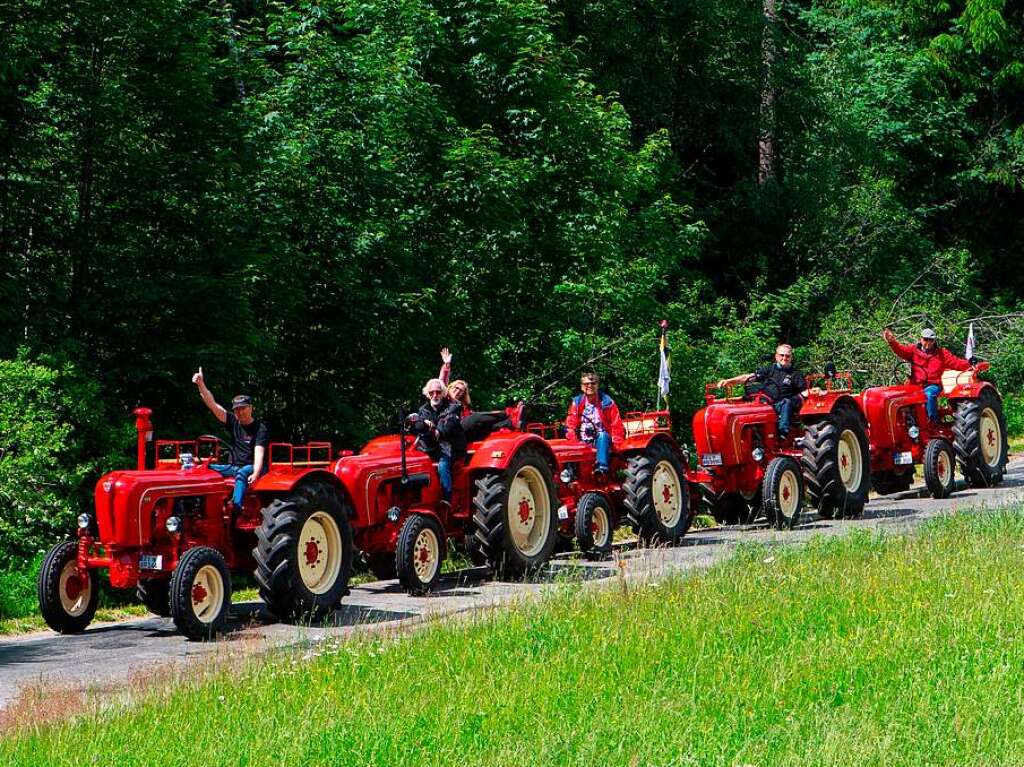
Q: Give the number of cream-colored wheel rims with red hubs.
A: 11